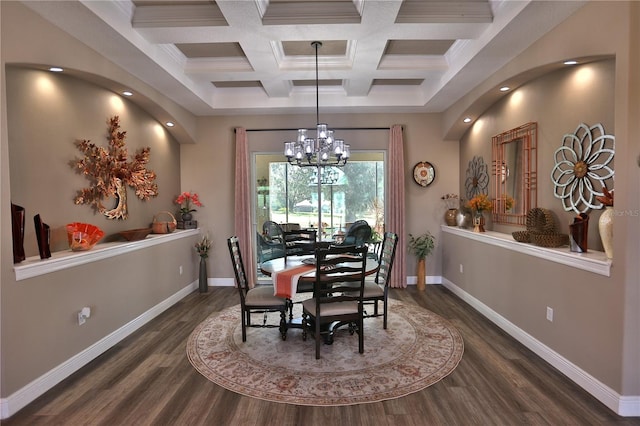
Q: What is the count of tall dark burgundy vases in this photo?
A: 2